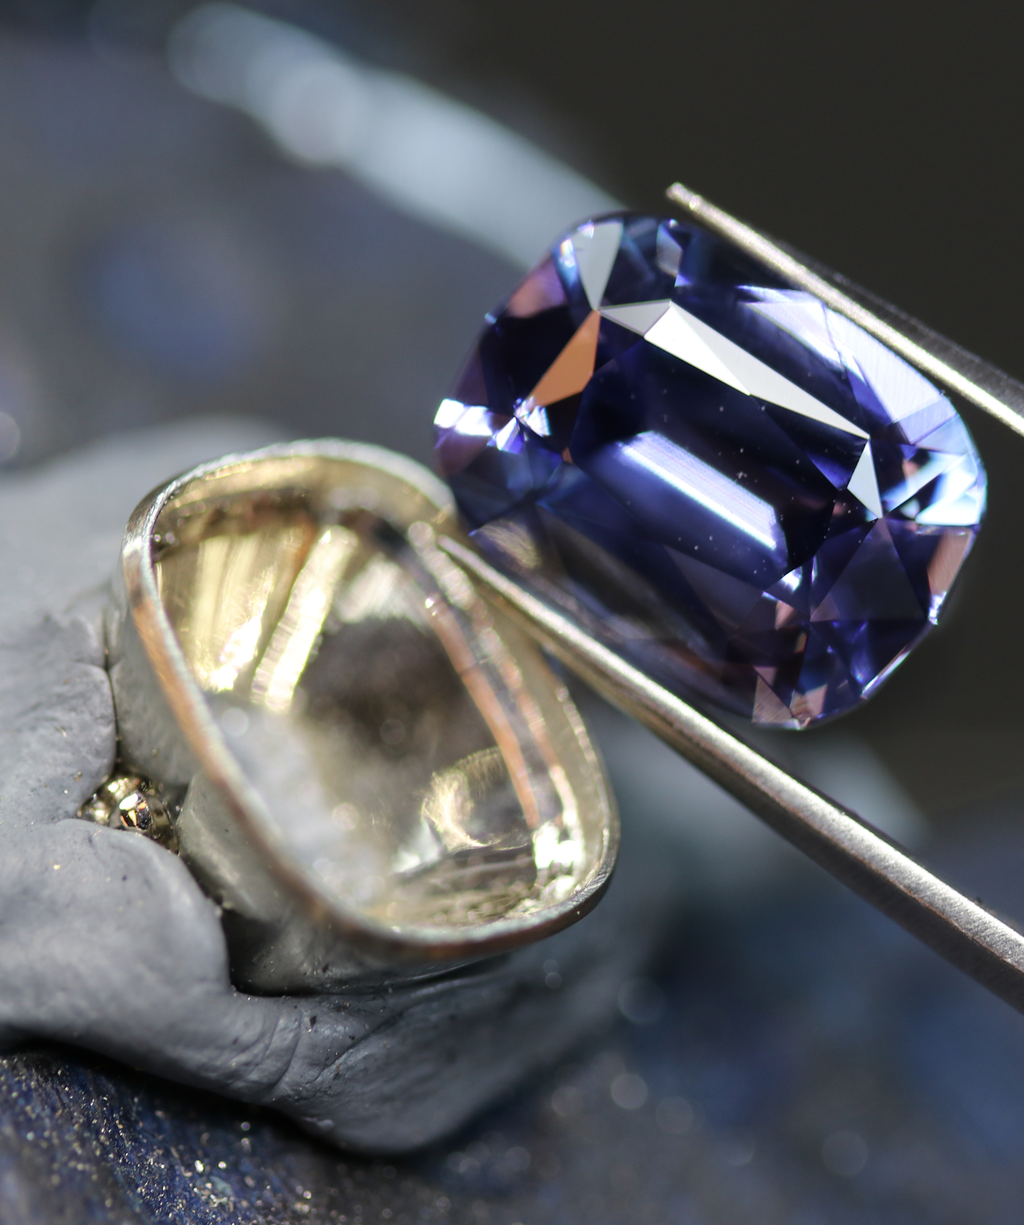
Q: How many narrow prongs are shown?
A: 2